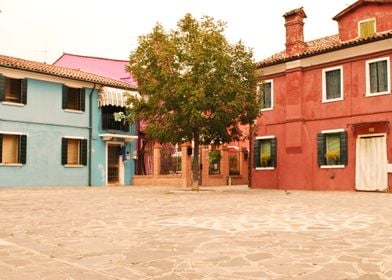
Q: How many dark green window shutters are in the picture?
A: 12